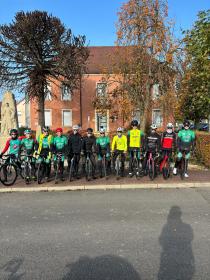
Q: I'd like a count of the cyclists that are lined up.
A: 12